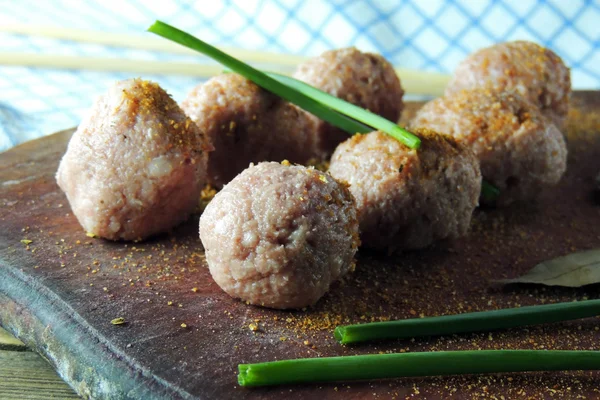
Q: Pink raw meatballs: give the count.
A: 7